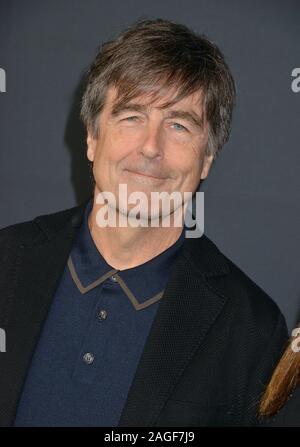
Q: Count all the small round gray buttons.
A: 3